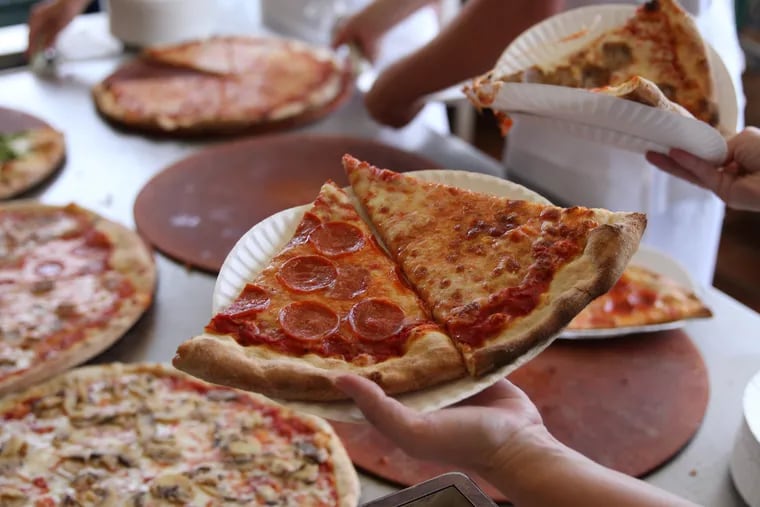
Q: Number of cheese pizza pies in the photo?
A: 1